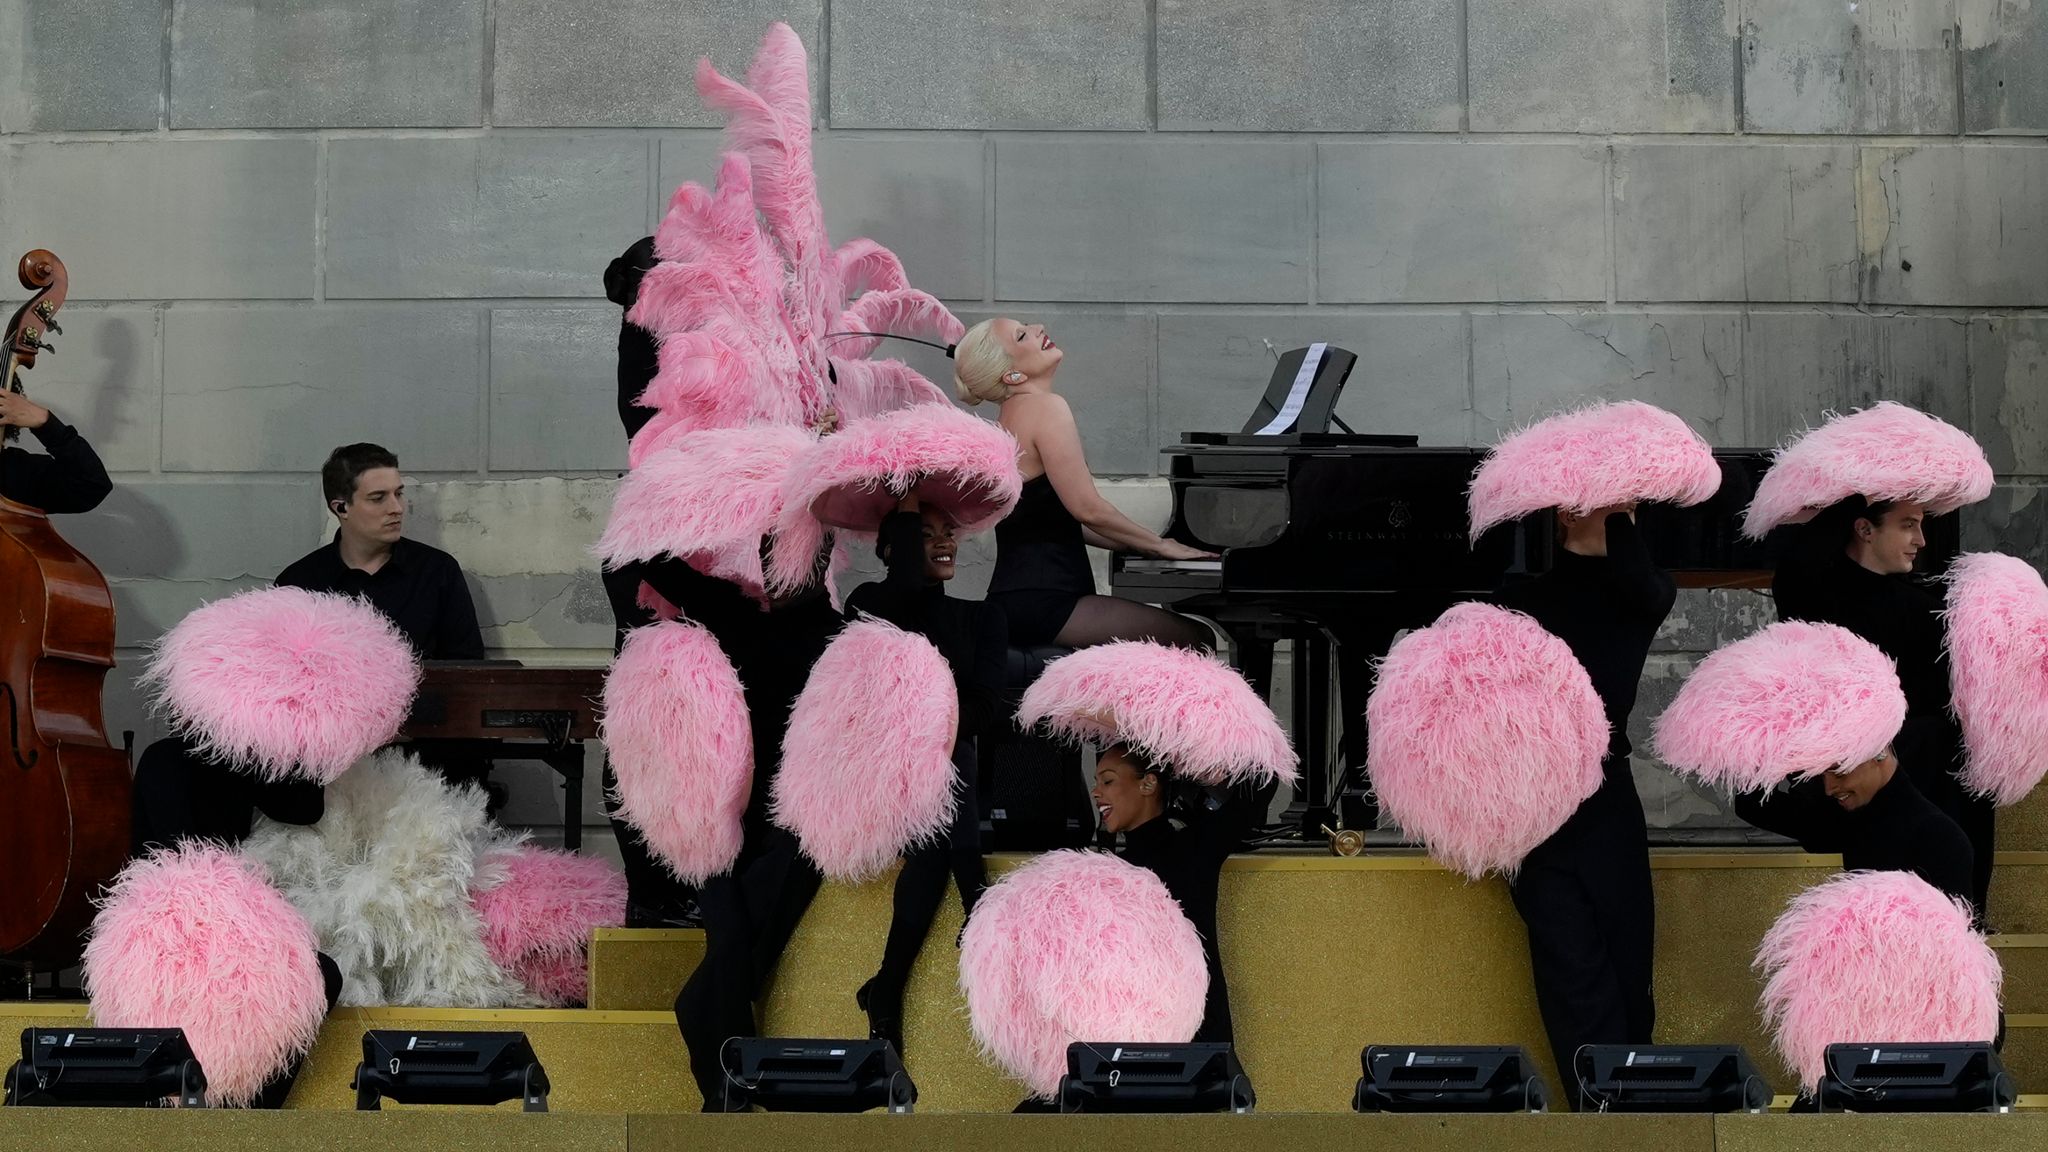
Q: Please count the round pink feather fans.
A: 14